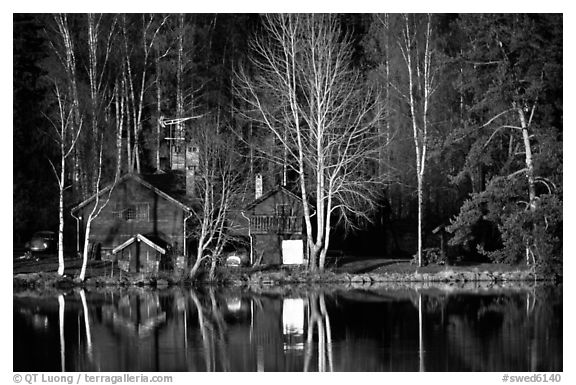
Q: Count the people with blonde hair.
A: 0